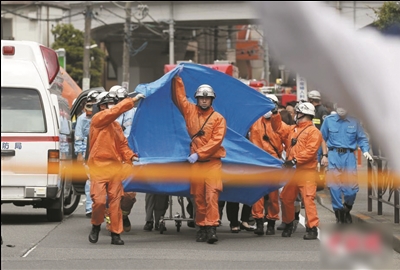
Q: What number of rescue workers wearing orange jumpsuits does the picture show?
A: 4